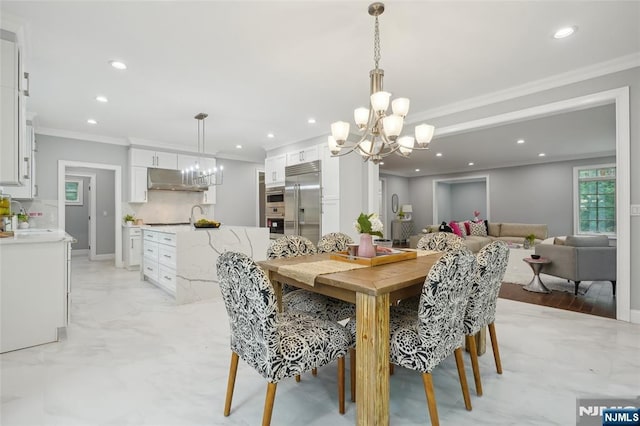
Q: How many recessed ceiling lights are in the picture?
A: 13